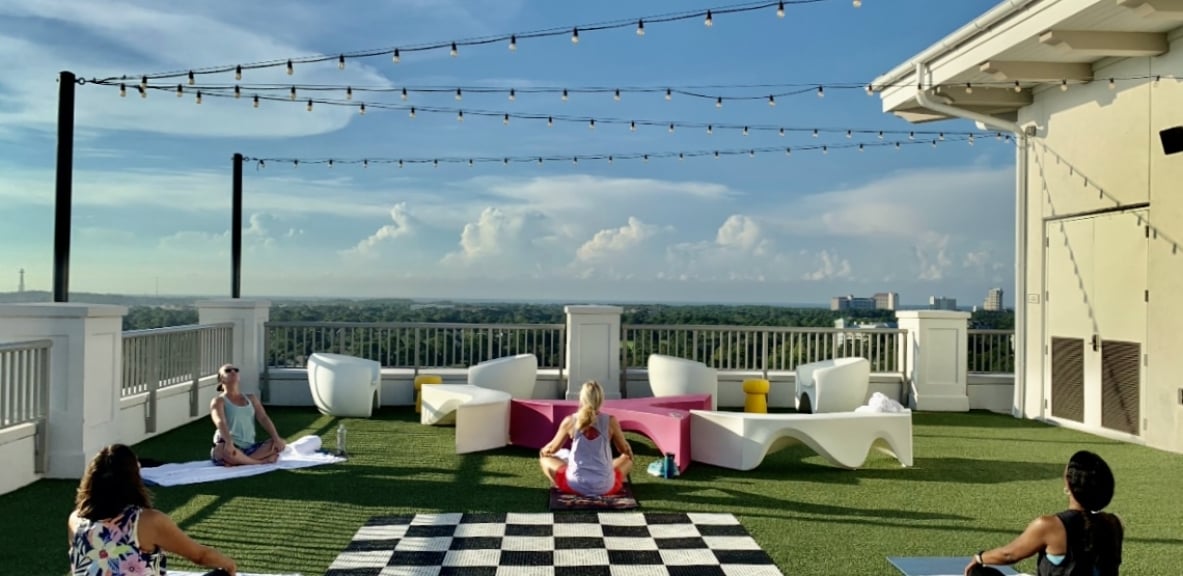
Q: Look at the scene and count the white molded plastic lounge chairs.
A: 4